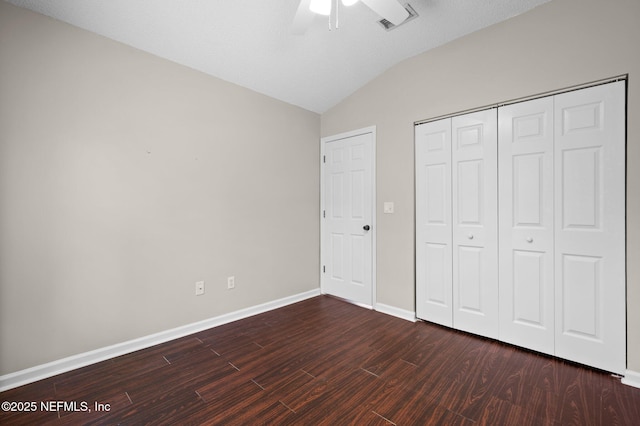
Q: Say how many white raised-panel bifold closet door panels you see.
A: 4